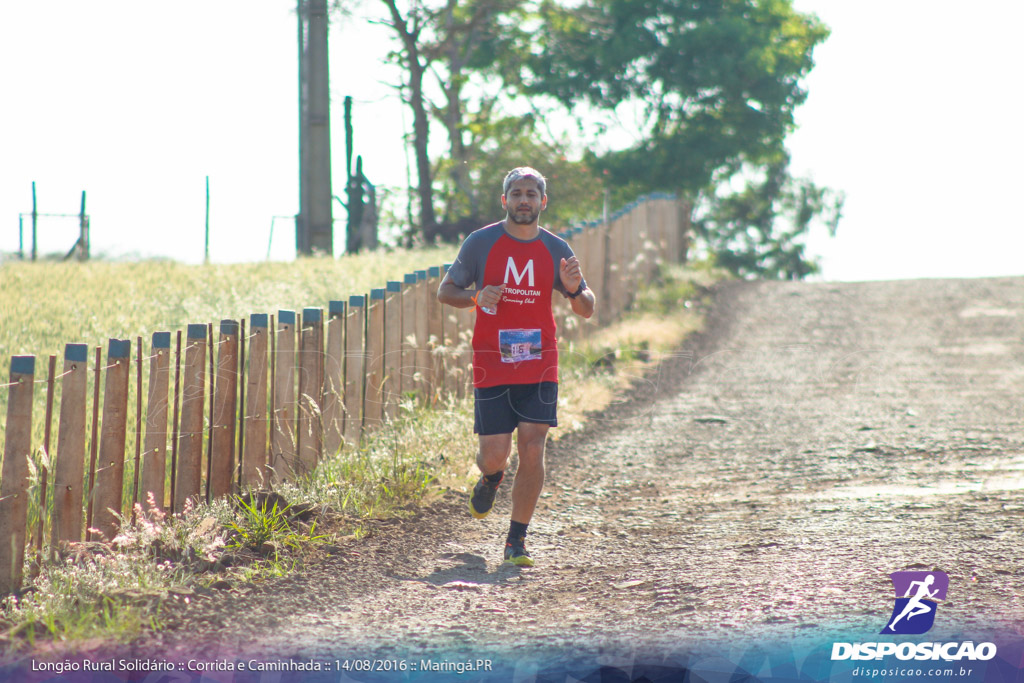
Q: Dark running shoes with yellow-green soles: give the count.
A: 2